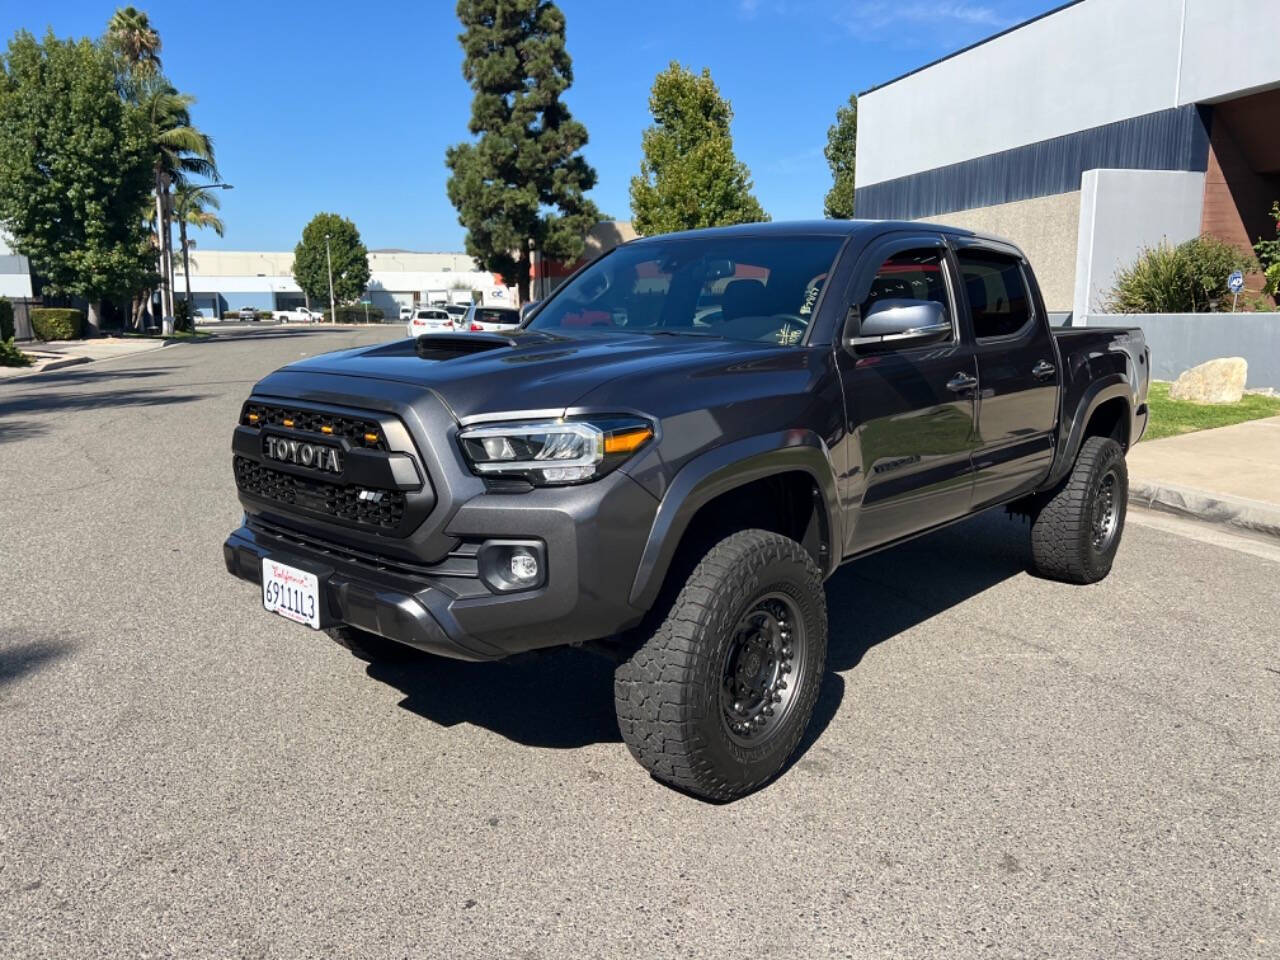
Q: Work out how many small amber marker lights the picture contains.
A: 4